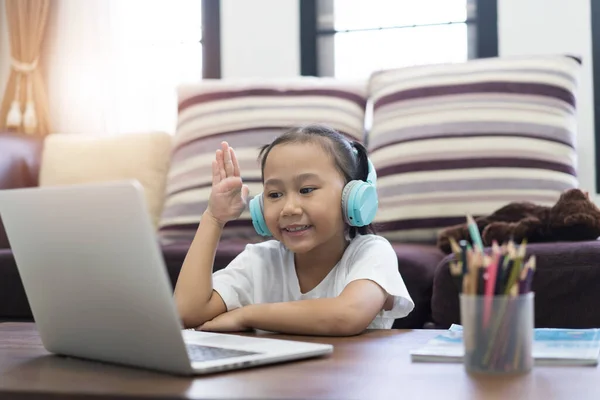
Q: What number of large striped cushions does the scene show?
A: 2